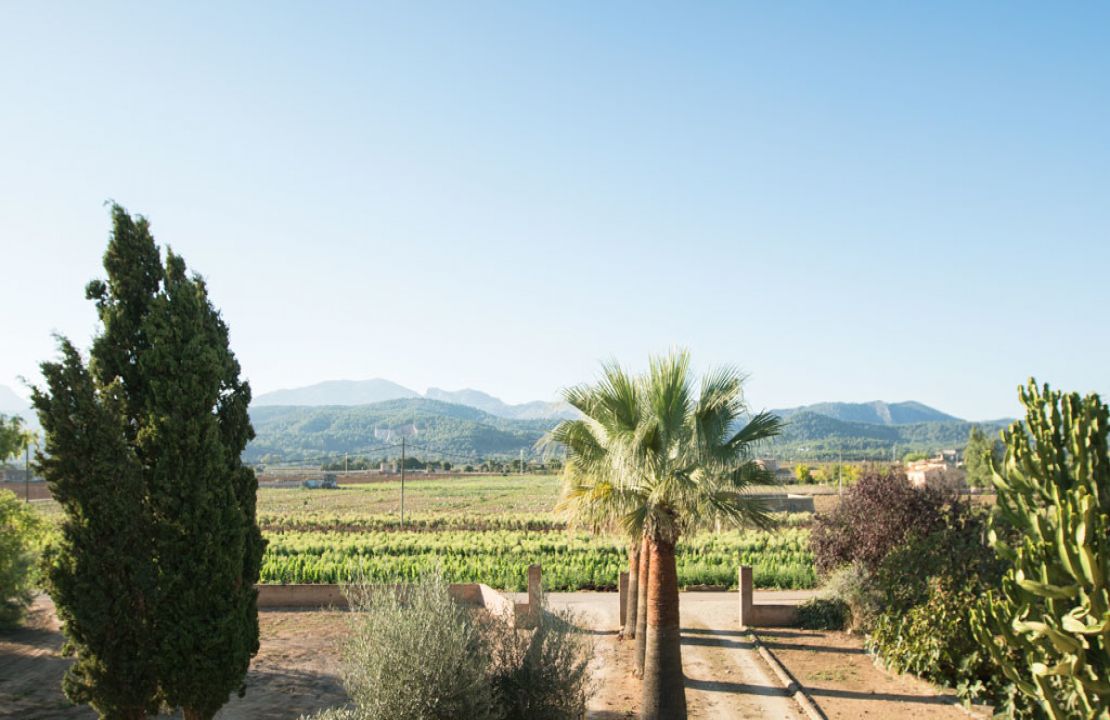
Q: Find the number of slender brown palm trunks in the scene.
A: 3